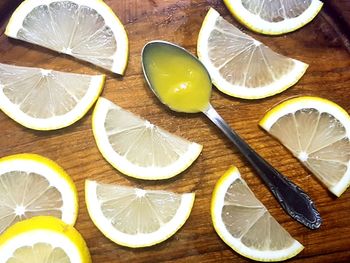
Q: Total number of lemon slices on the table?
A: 10